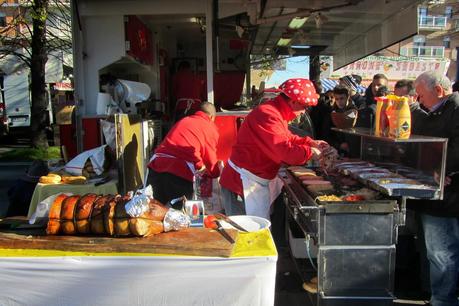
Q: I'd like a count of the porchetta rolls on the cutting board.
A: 1